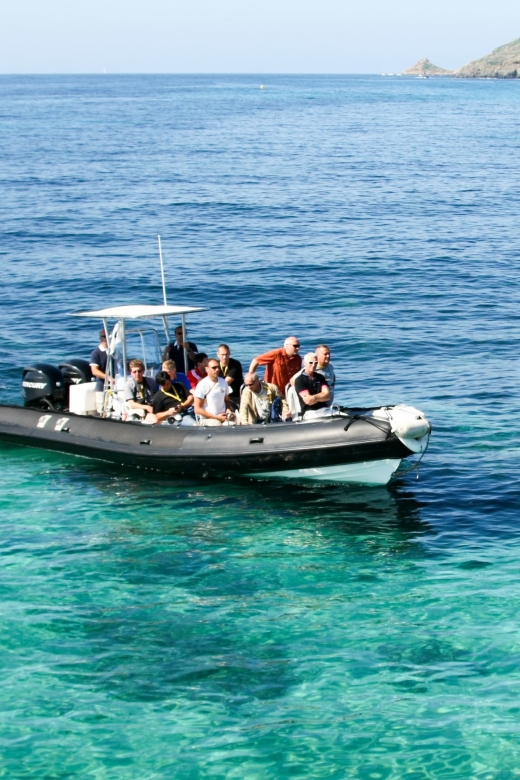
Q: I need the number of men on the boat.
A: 12